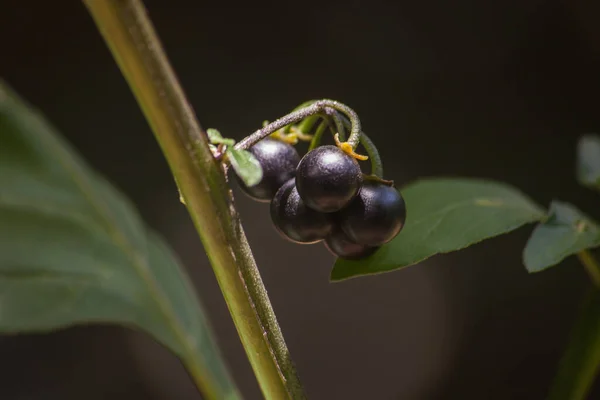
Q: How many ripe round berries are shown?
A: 5